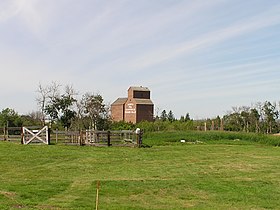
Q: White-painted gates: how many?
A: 1